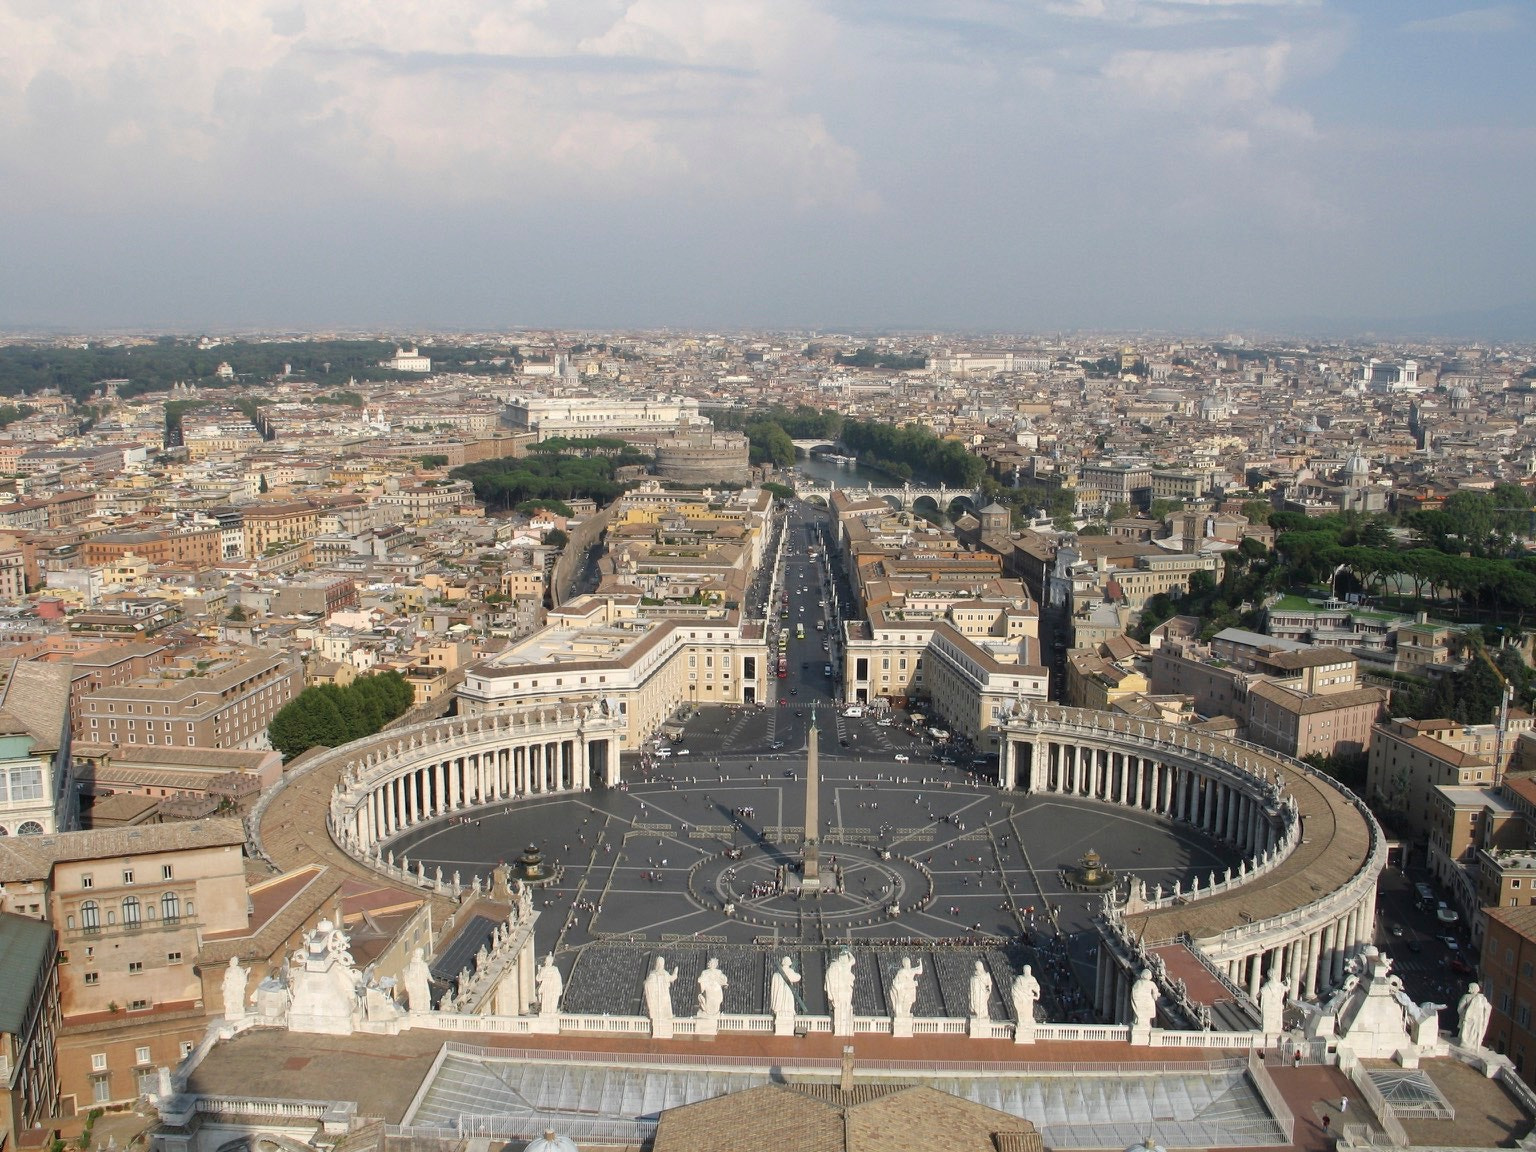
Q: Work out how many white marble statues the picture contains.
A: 13